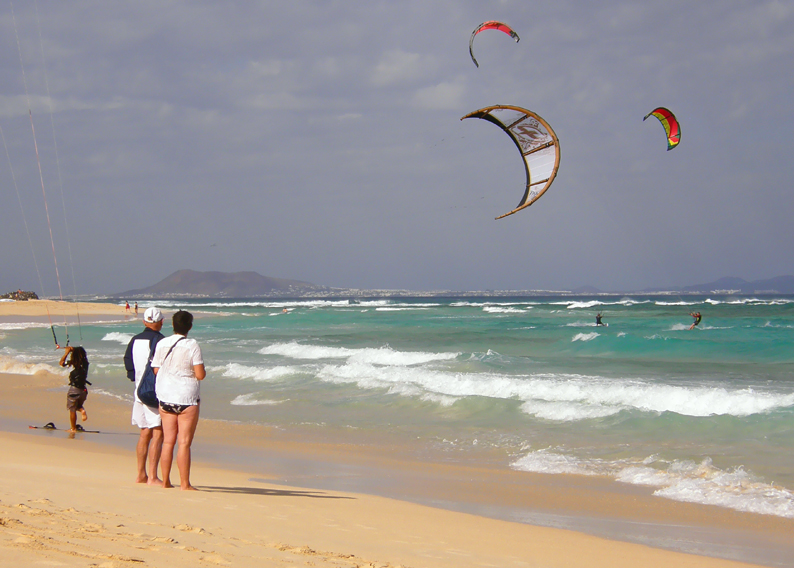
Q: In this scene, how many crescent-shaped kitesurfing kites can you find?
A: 3